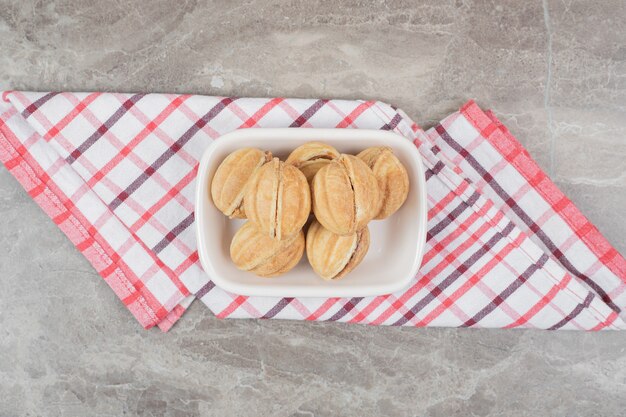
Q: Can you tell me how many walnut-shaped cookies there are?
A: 7